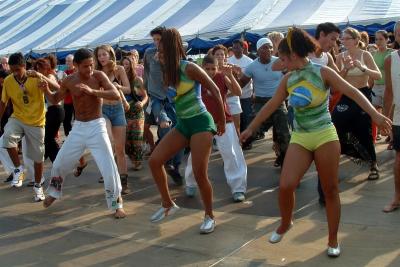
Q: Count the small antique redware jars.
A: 0